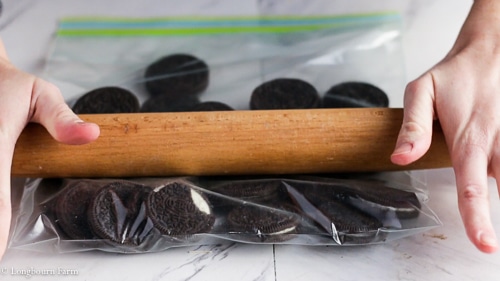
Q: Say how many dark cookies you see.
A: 13